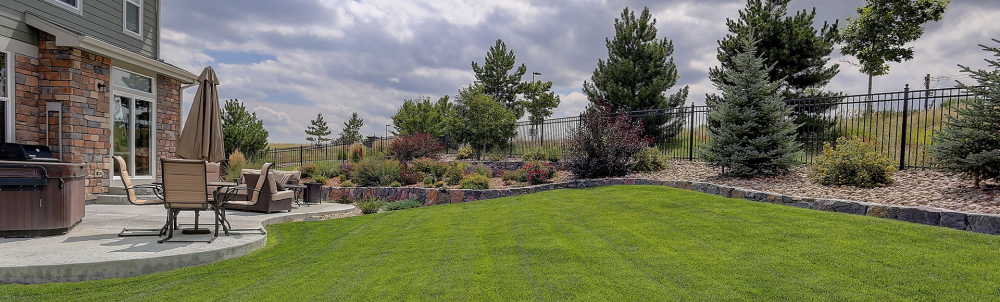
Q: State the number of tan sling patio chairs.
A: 4